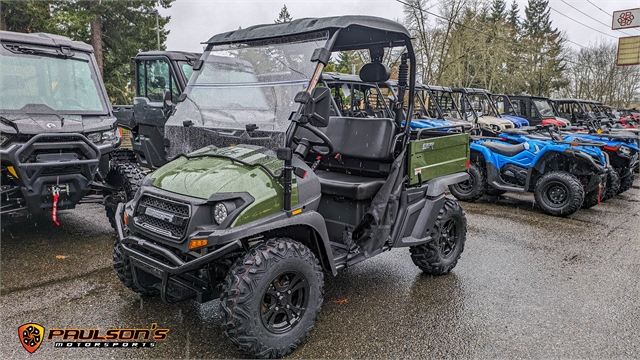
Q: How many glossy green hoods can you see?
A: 1